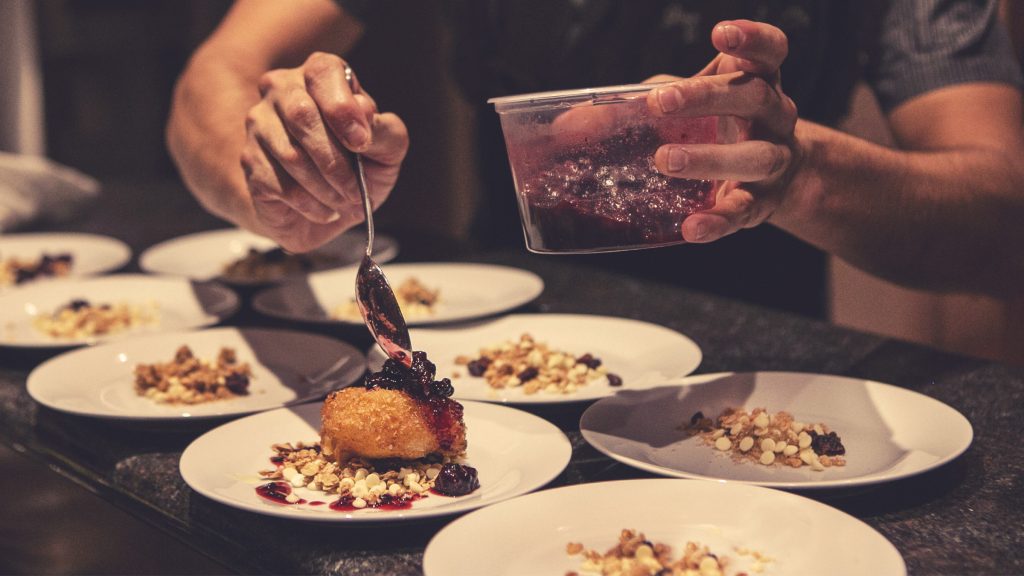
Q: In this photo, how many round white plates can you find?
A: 9